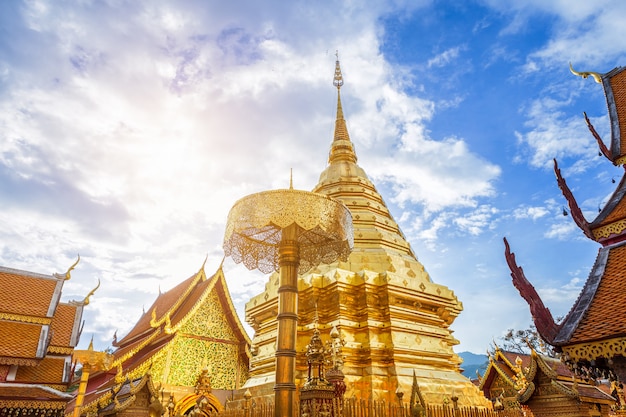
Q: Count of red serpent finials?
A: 3